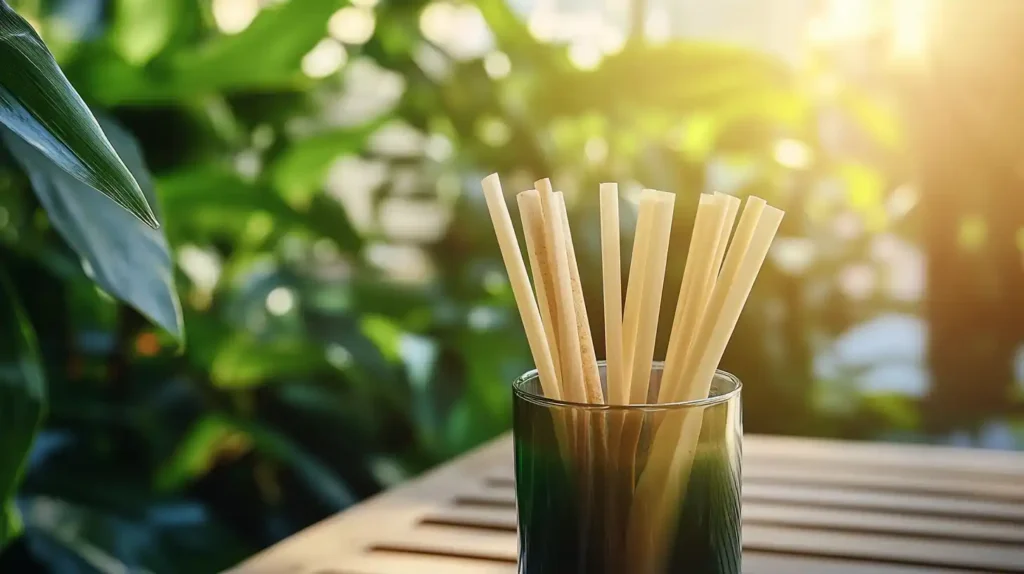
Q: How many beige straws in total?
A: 11